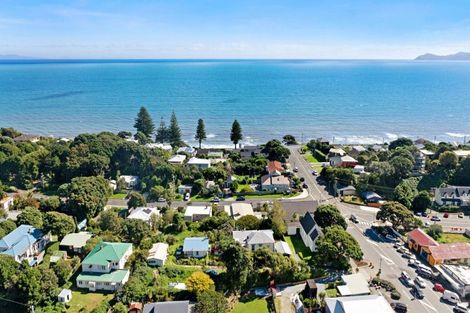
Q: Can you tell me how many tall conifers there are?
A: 5